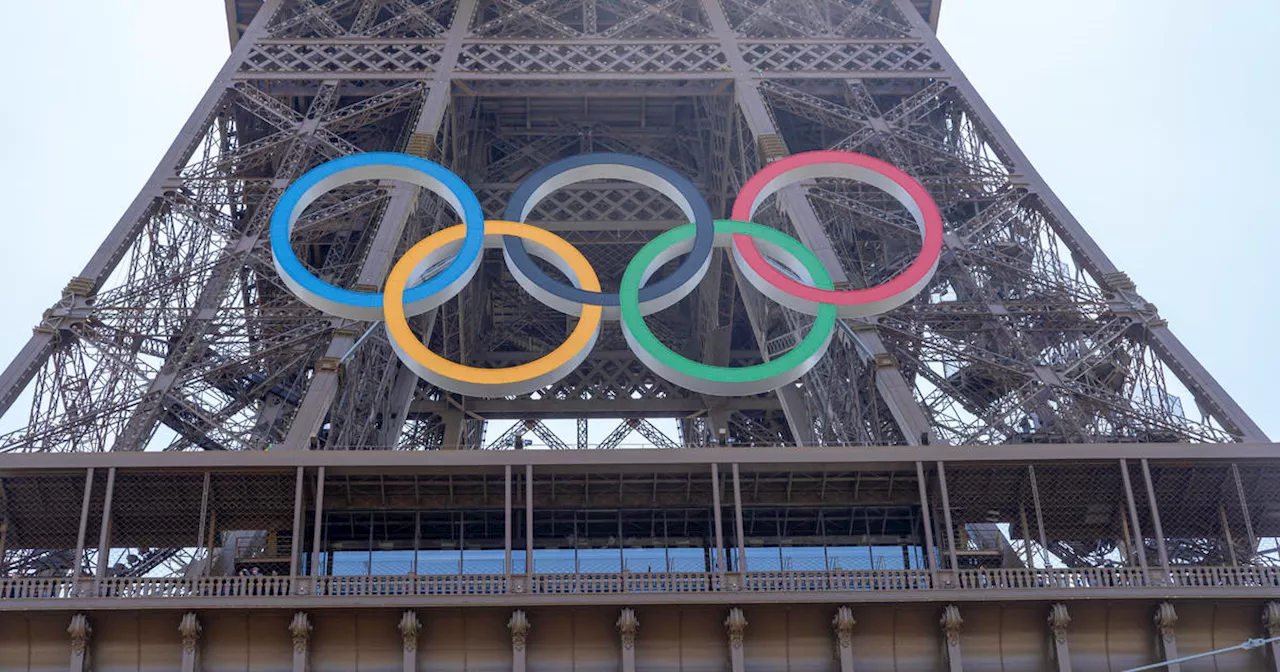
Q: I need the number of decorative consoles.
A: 12